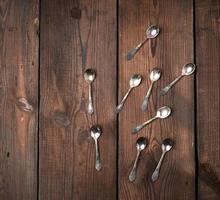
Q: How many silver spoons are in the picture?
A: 9